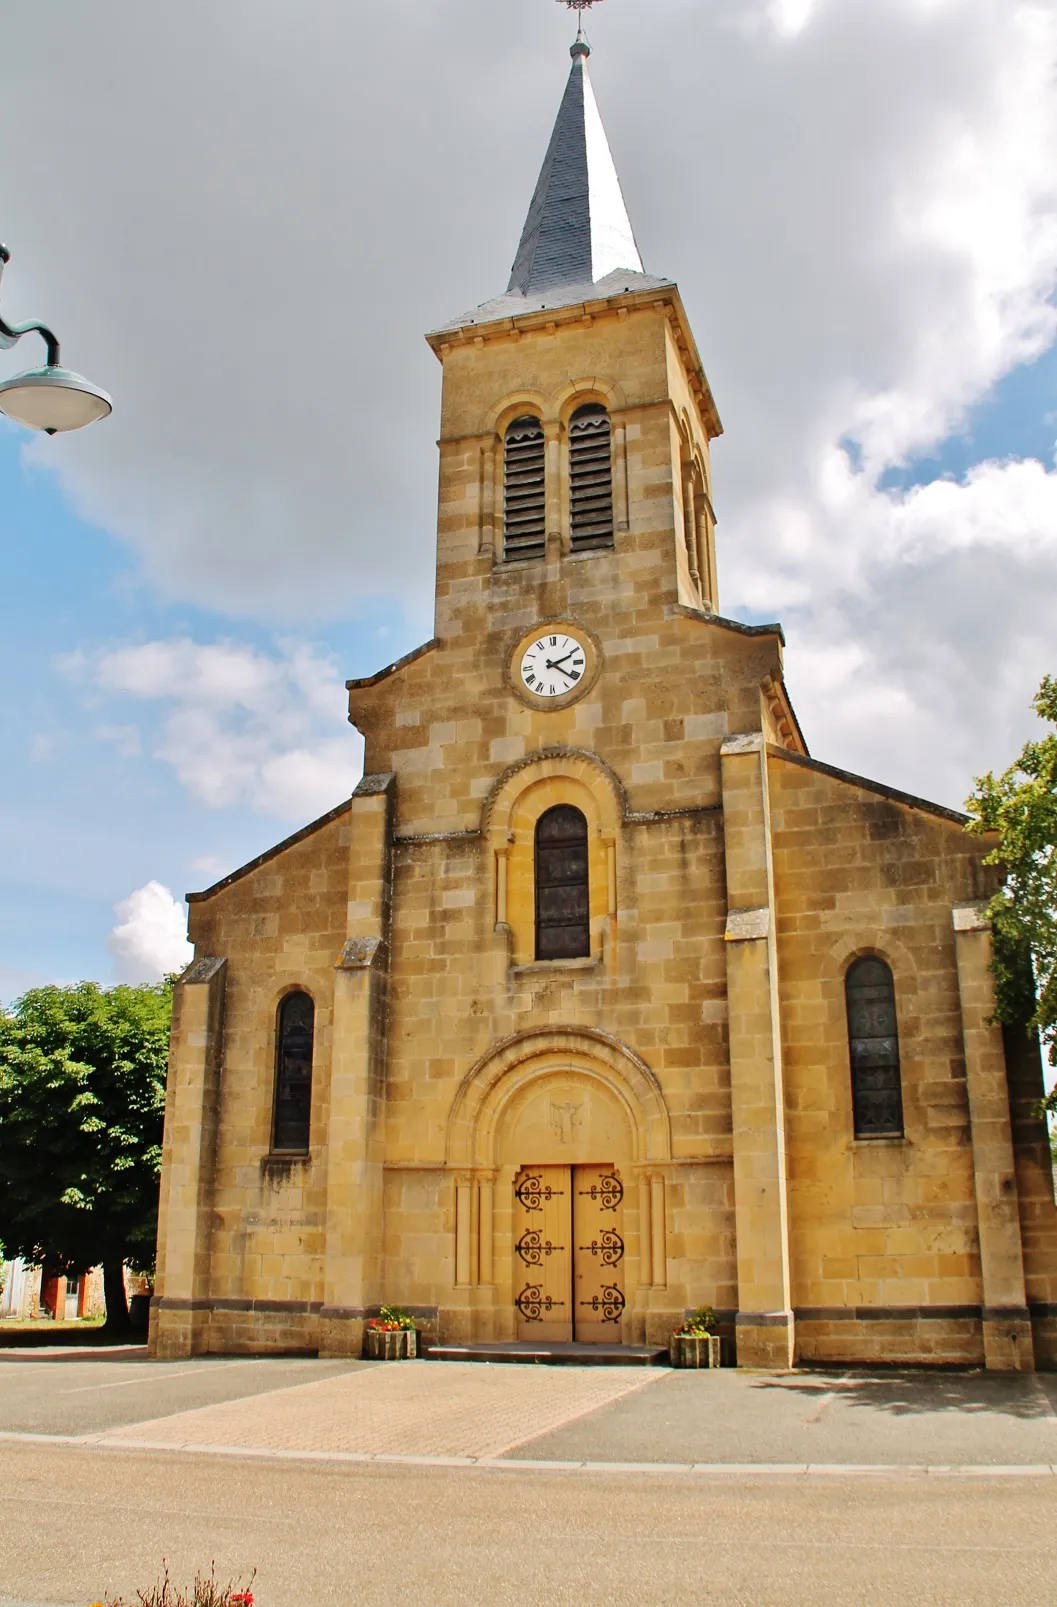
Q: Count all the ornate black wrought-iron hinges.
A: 6